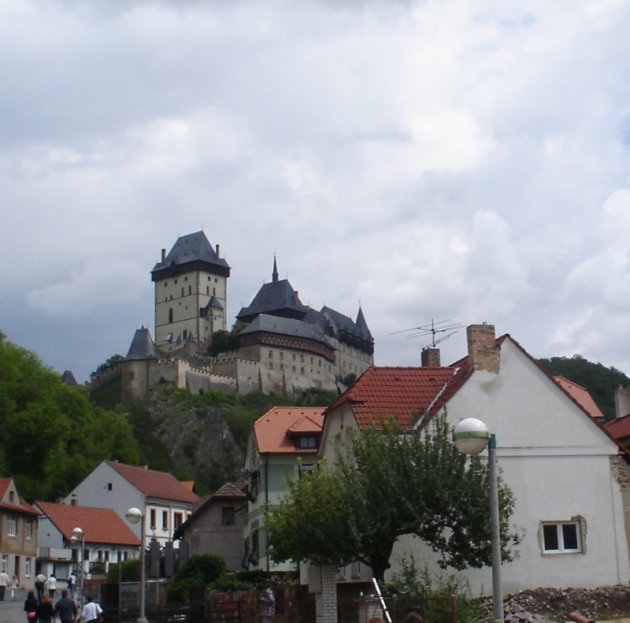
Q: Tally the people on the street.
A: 9